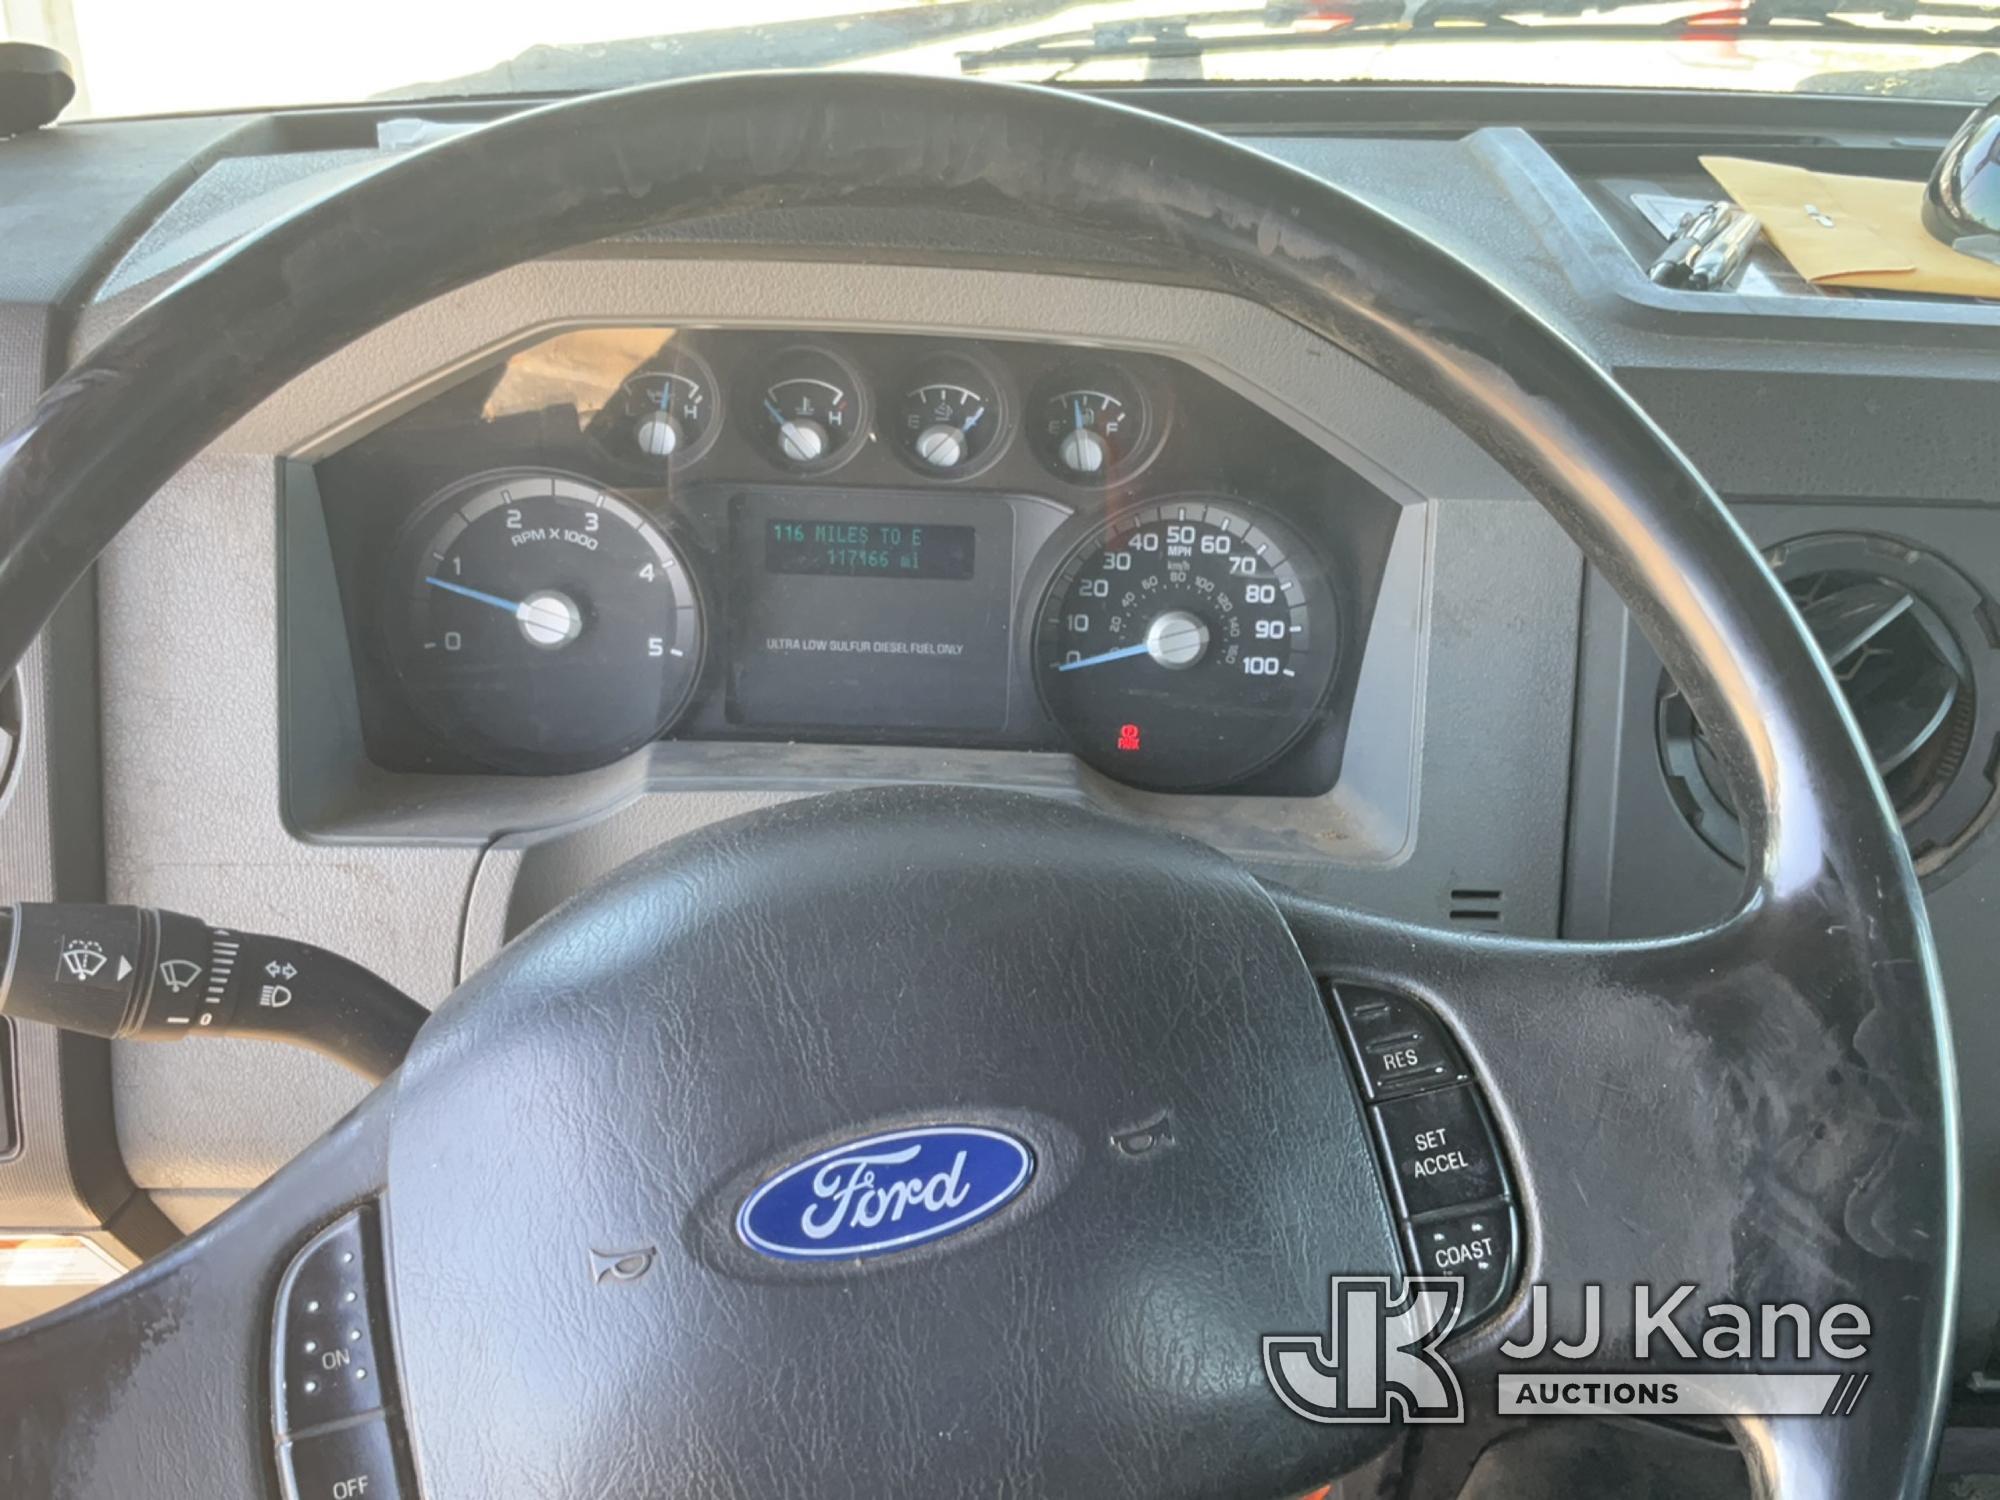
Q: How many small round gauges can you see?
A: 4